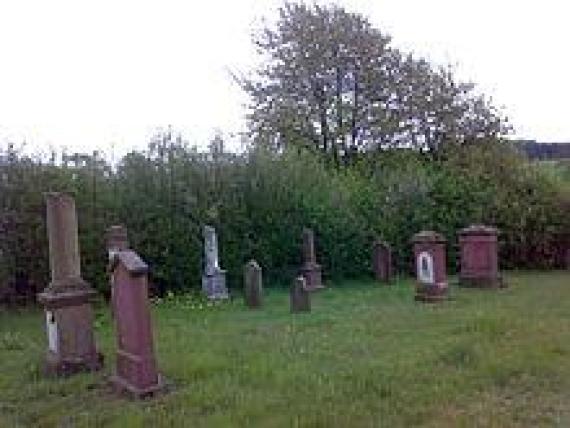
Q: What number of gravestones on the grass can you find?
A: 10